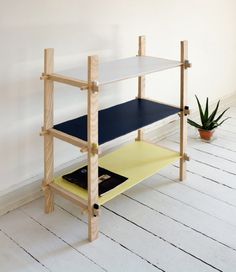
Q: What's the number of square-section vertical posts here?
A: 4